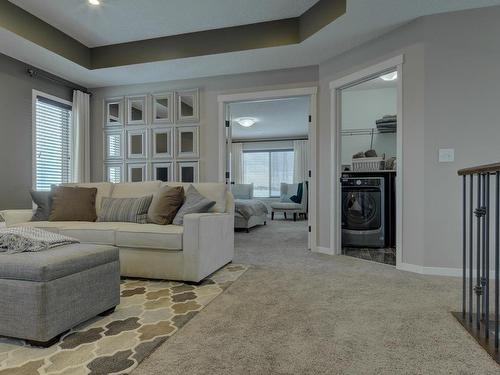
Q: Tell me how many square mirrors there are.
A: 12